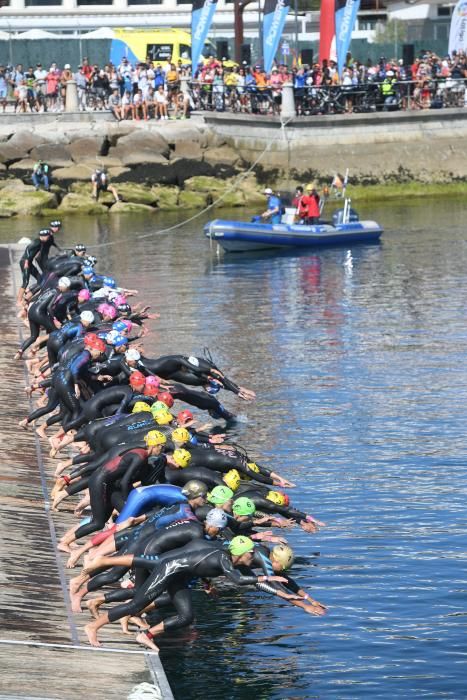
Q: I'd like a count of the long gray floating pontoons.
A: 1